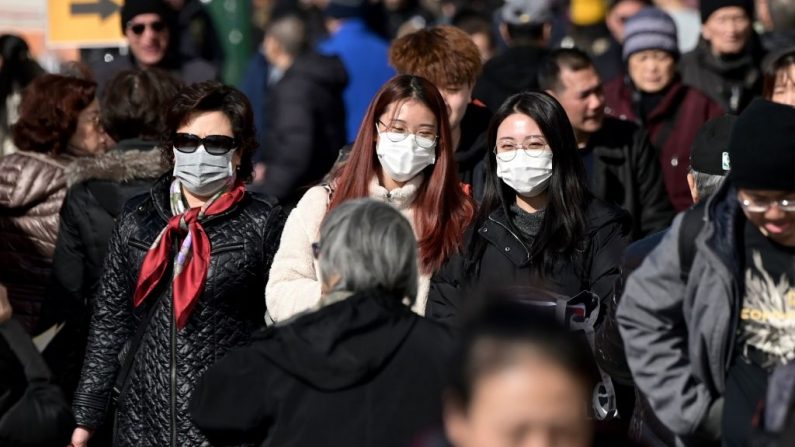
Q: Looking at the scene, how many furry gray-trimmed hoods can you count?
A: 1